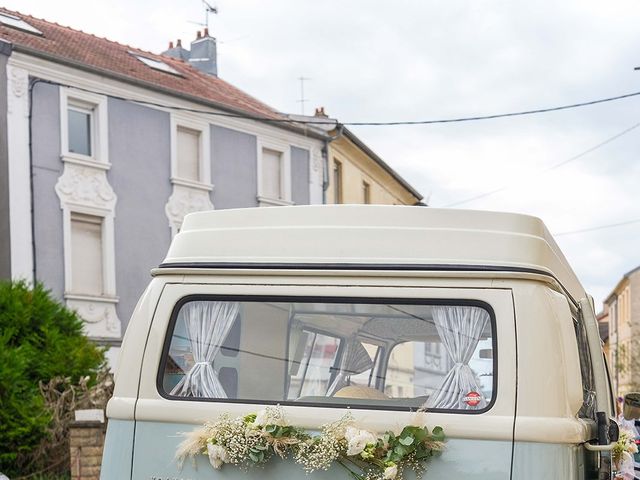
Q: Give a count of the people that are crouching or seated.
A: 0